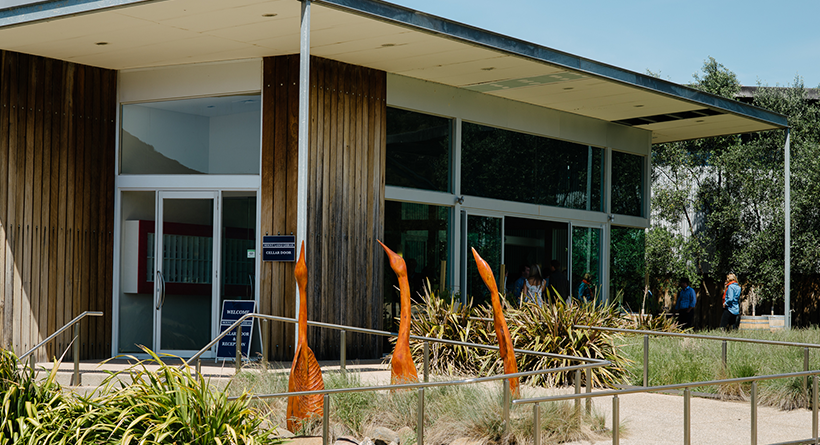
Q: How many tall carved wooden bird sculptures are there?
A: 3